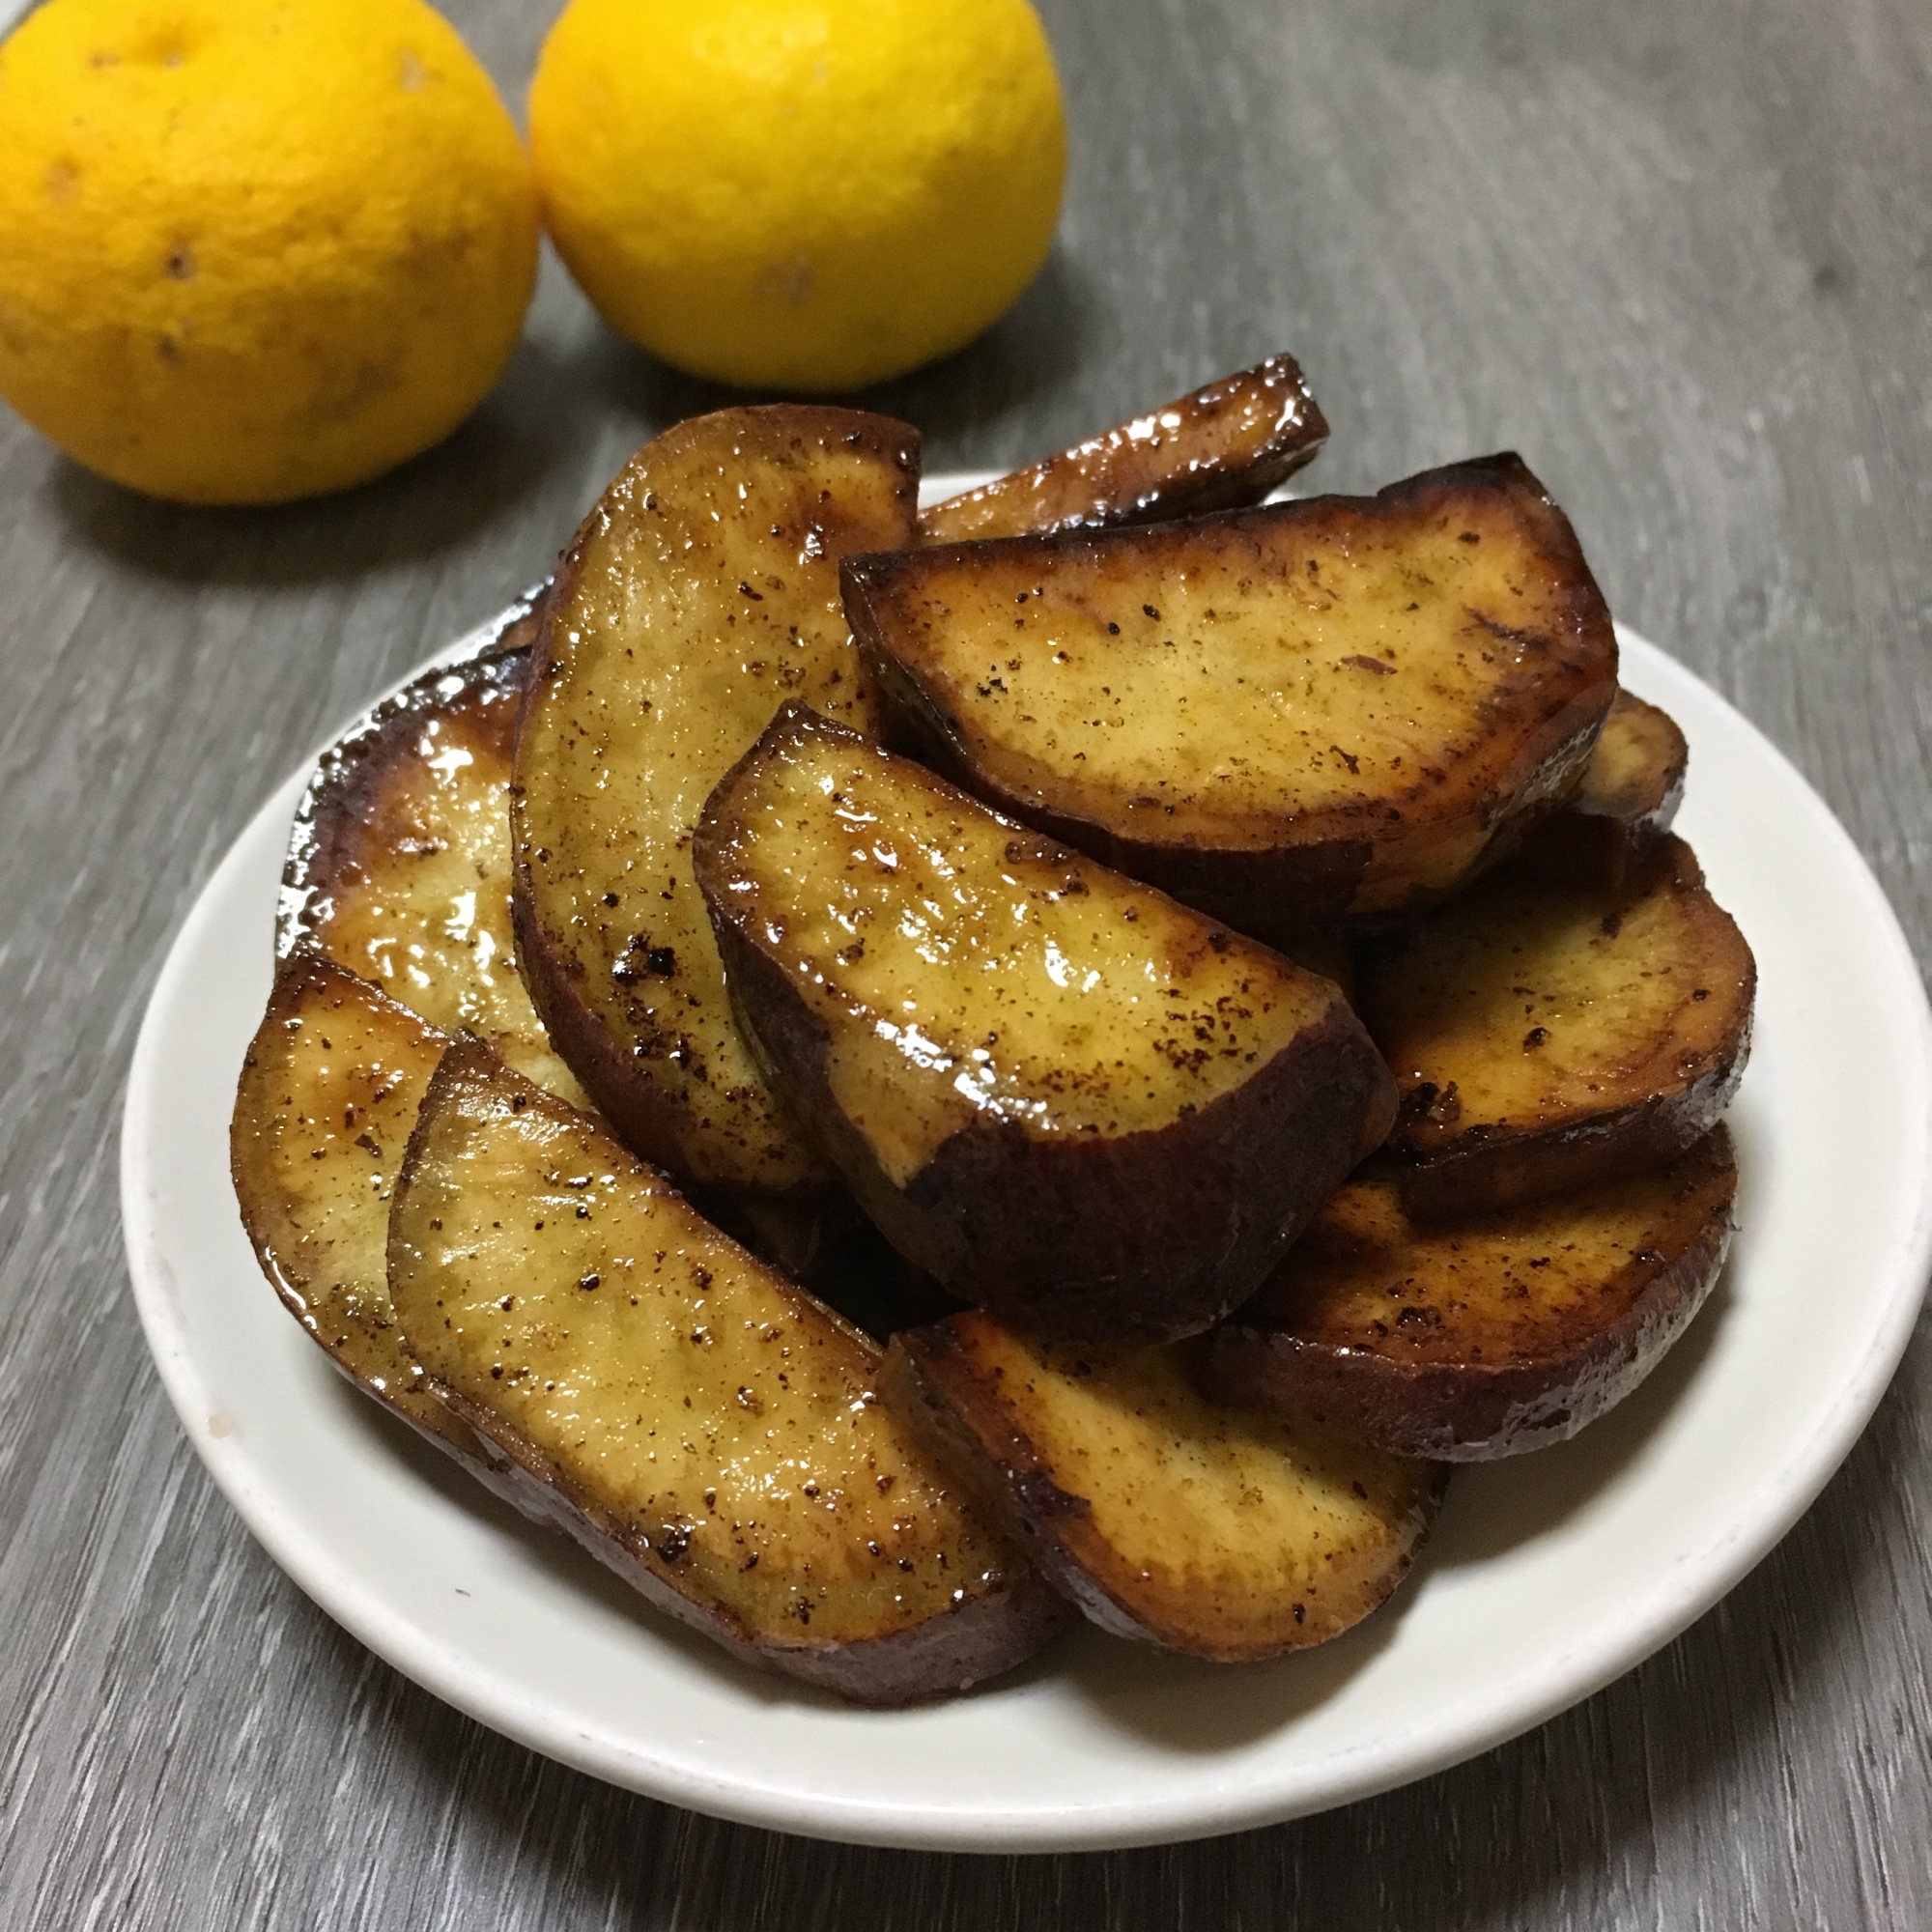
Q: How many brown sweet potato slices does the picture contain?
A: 11